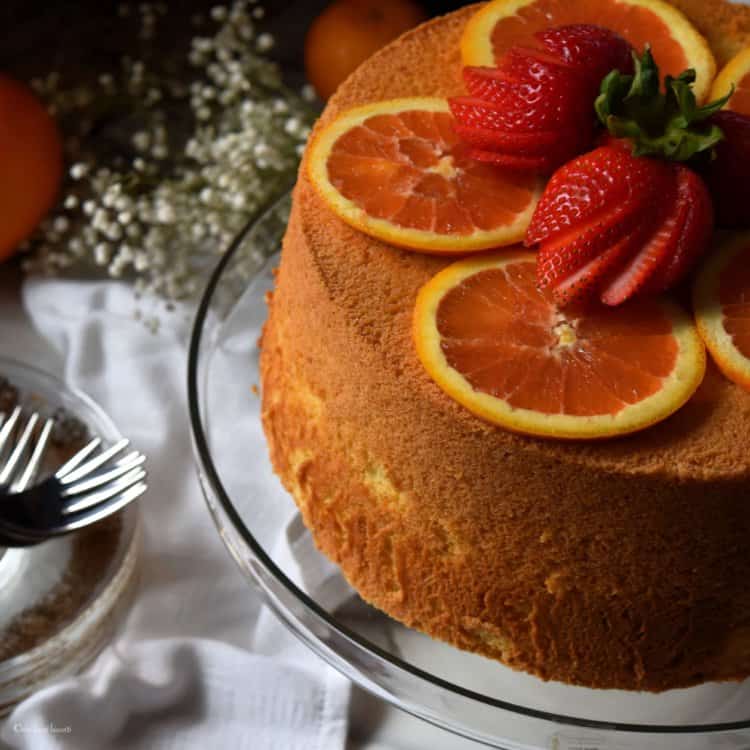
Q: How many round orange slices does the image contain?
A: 5